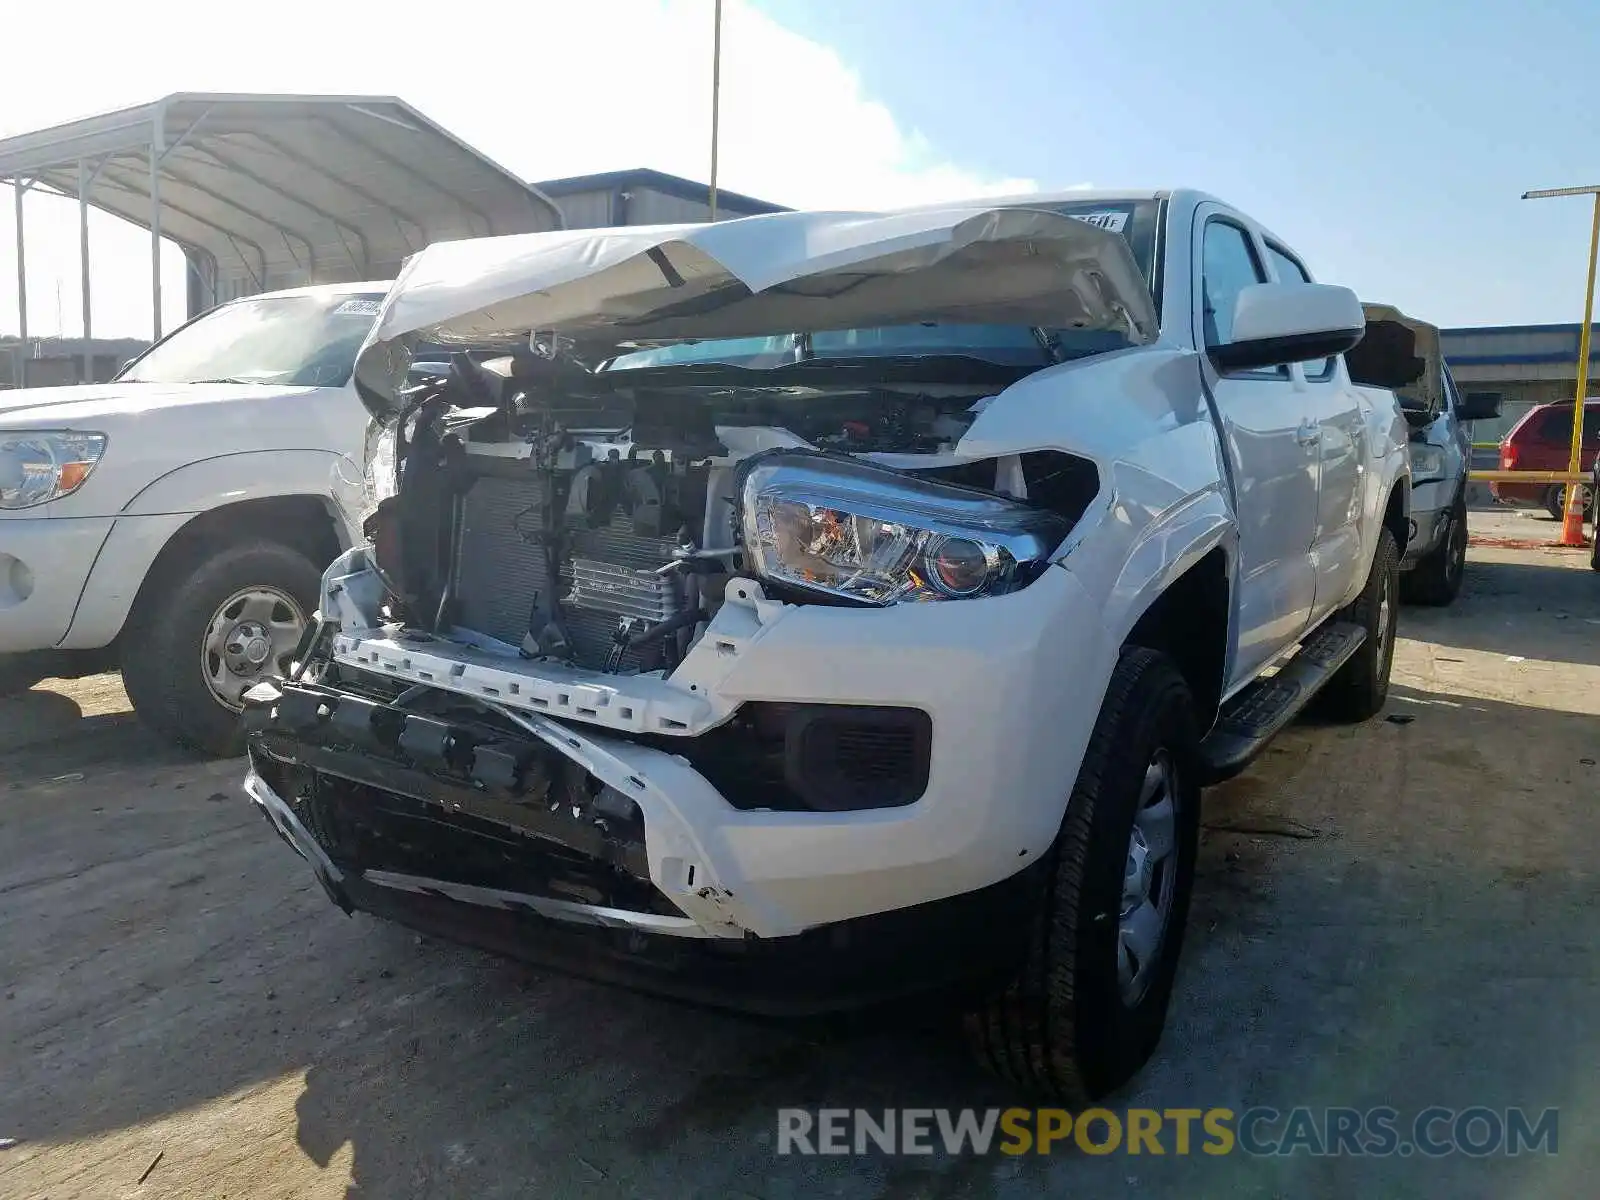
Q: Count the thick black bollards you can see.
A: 0